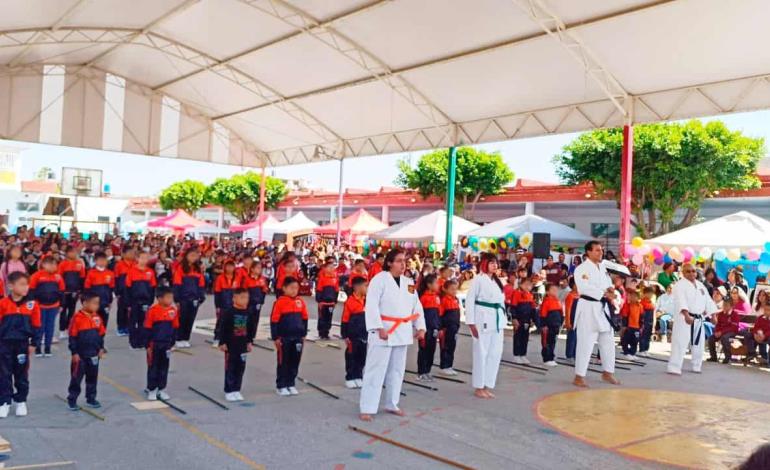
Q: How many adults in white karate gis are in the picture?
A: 4